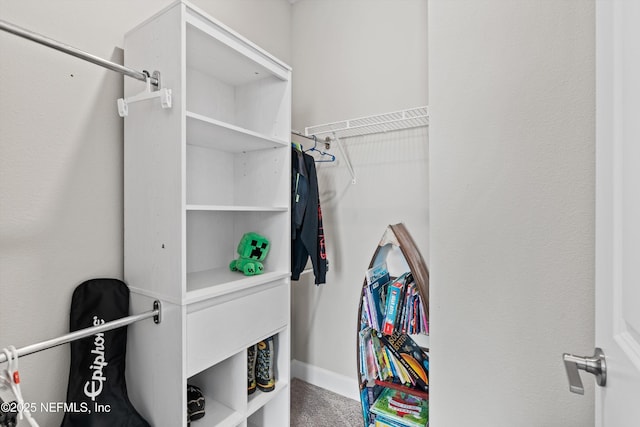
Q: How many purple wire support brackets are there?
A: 0